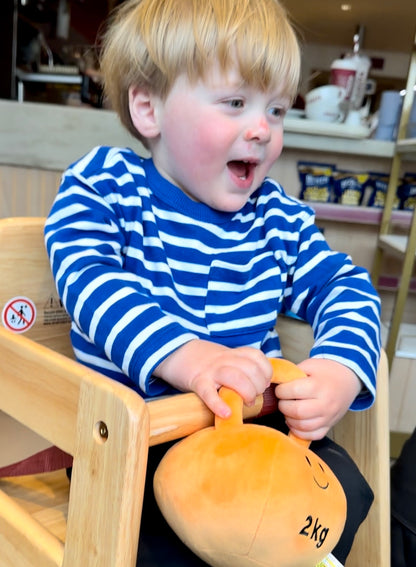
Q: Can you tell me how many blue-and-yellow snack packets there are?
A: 4